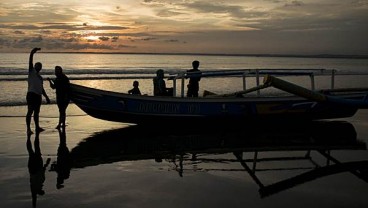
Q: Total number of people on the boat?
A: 3